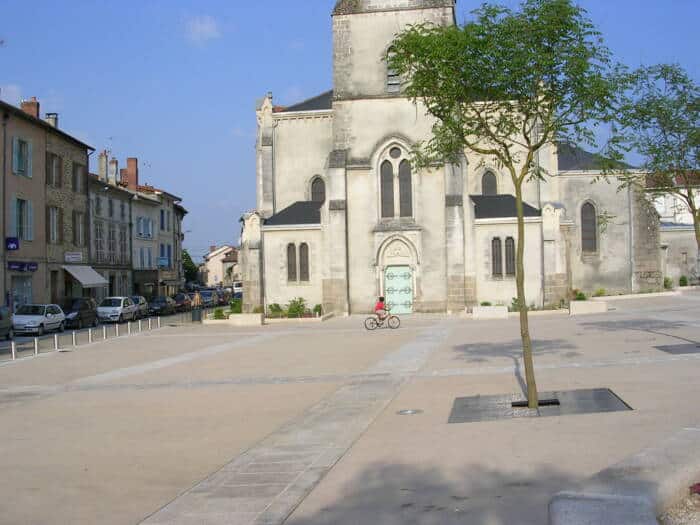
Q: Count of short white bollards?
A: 11